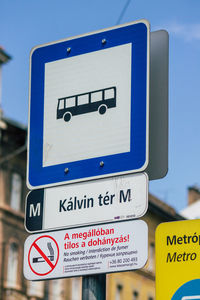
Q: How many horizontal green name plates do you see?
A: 0